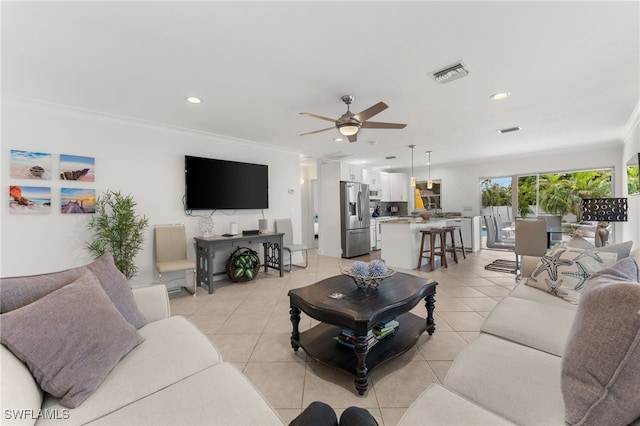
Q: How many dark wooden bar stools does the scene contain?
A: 3